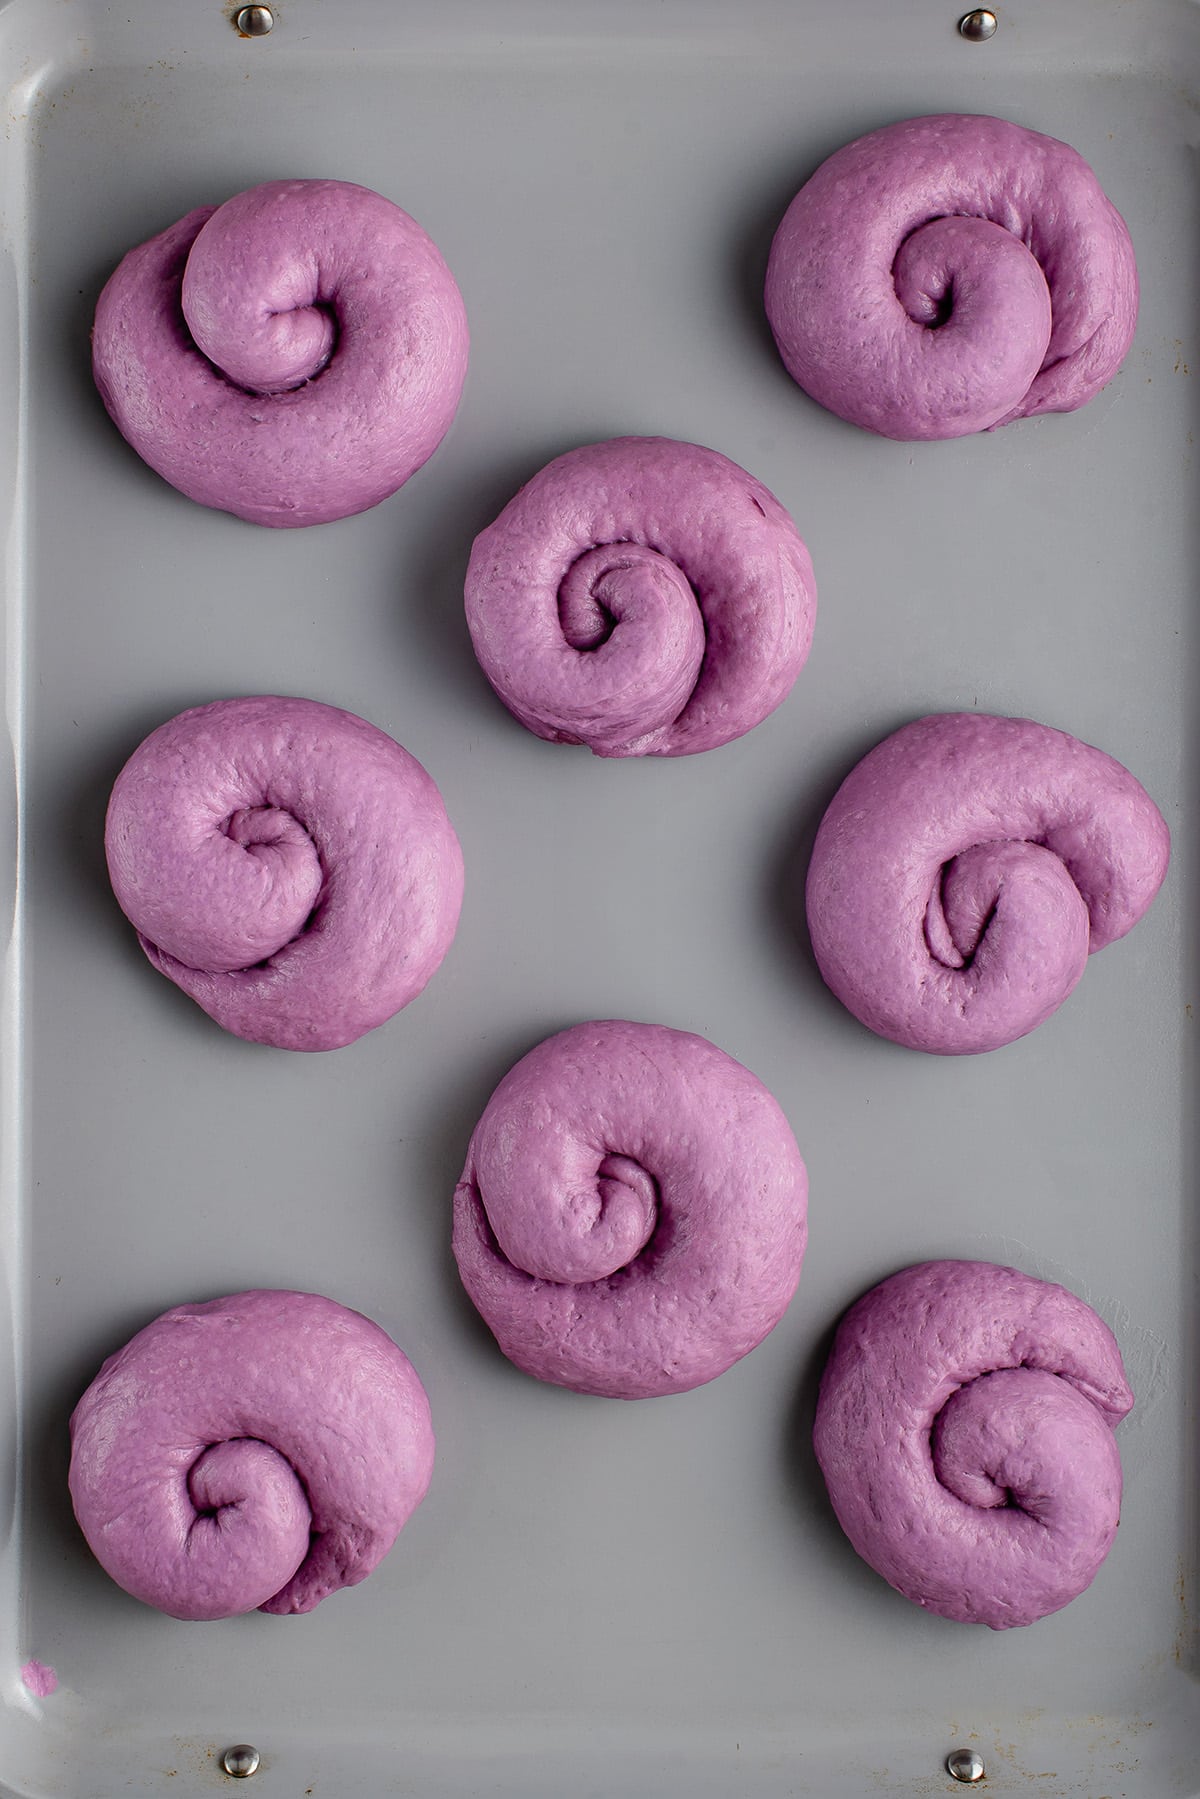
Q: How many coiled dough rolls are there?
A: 8